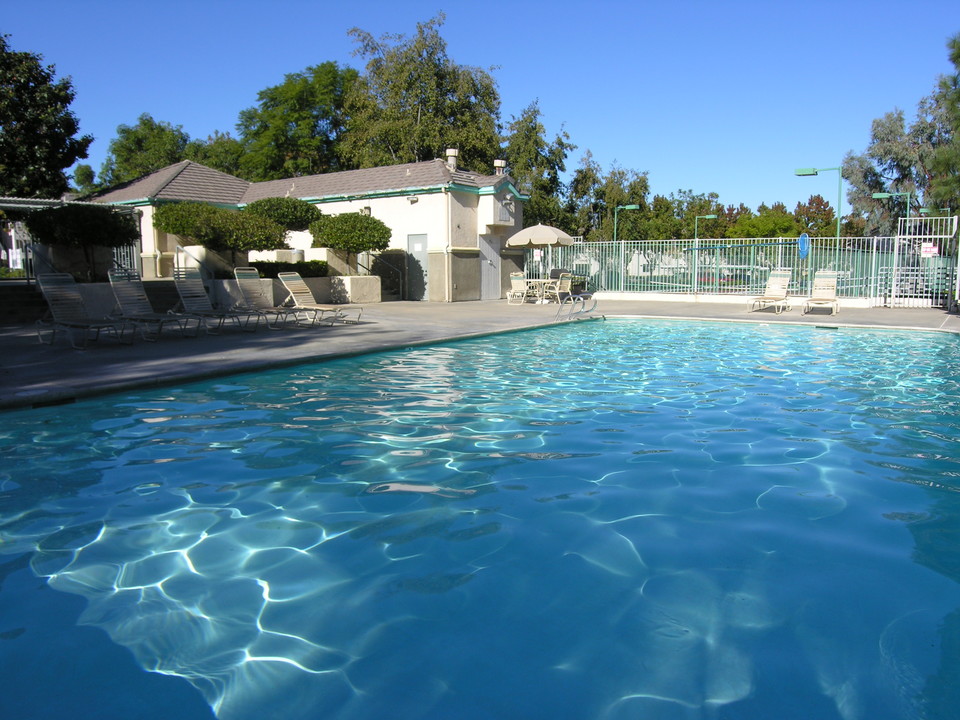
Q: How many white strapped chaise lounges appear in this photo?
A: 7